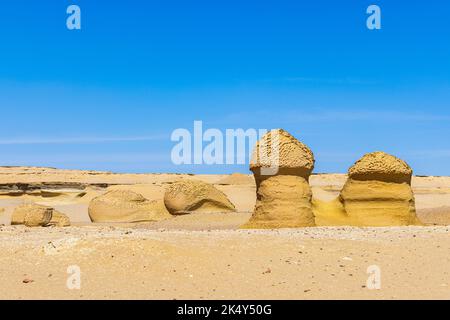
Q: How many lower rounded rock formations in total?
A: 3